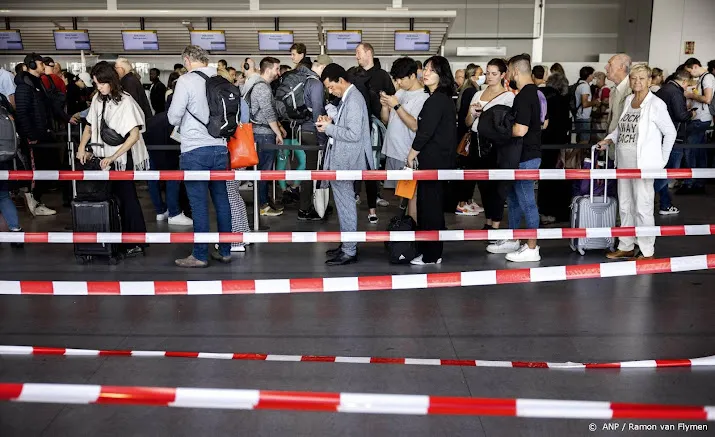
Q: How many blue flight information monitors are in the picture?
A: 7